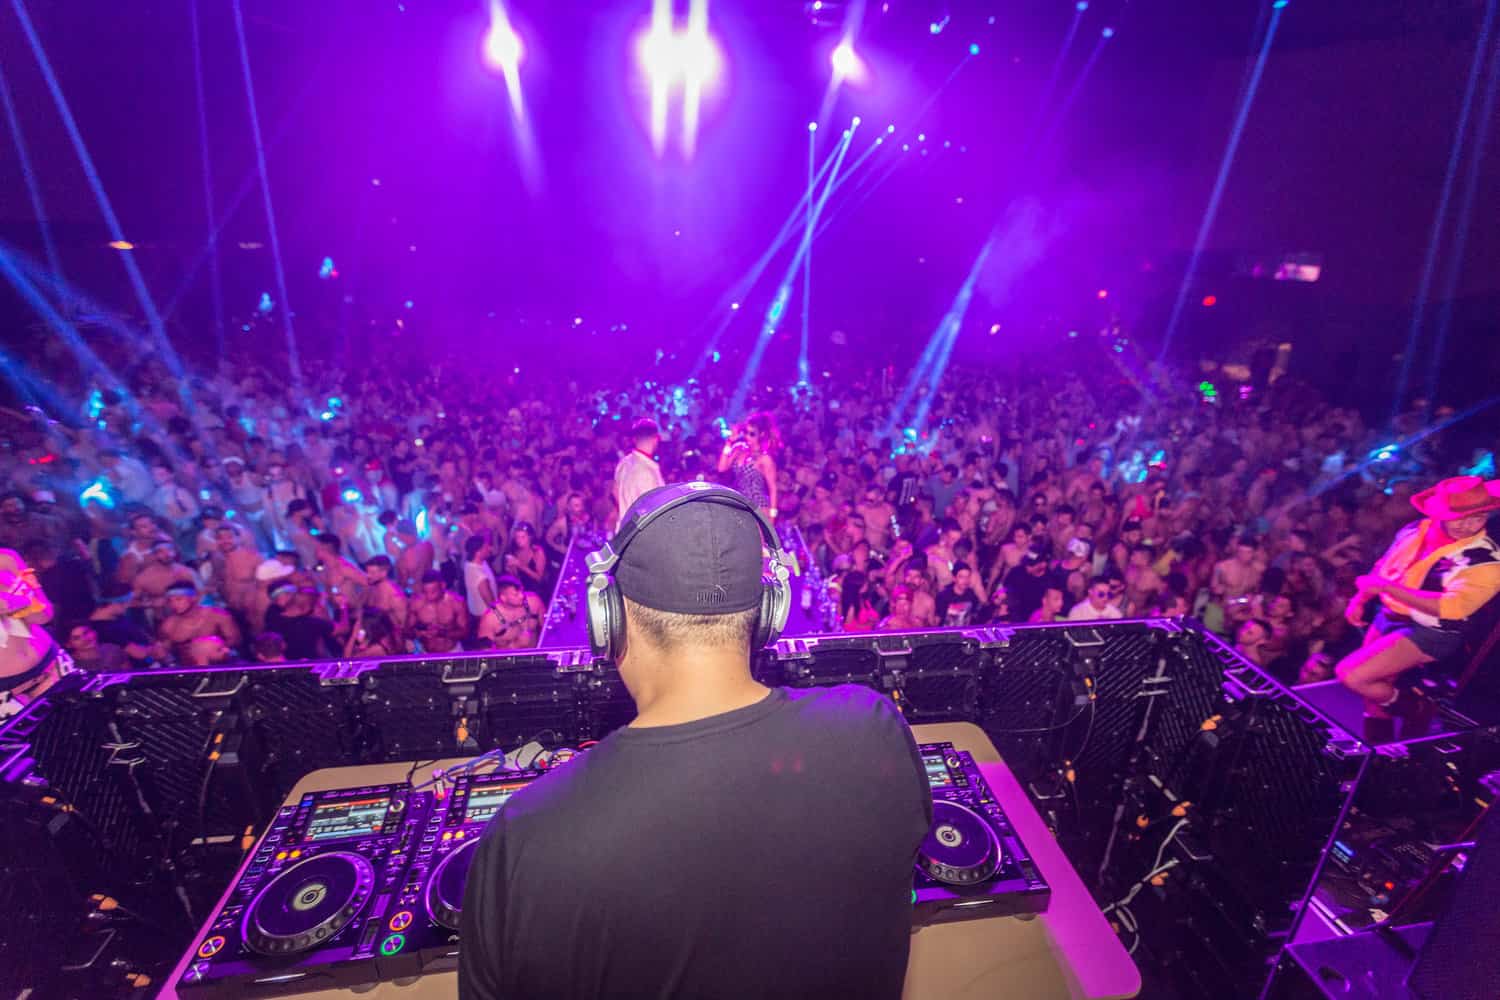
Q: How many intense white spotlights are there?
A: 4